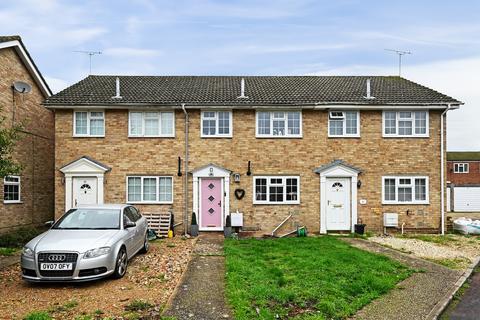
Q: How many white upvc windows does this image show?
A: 11